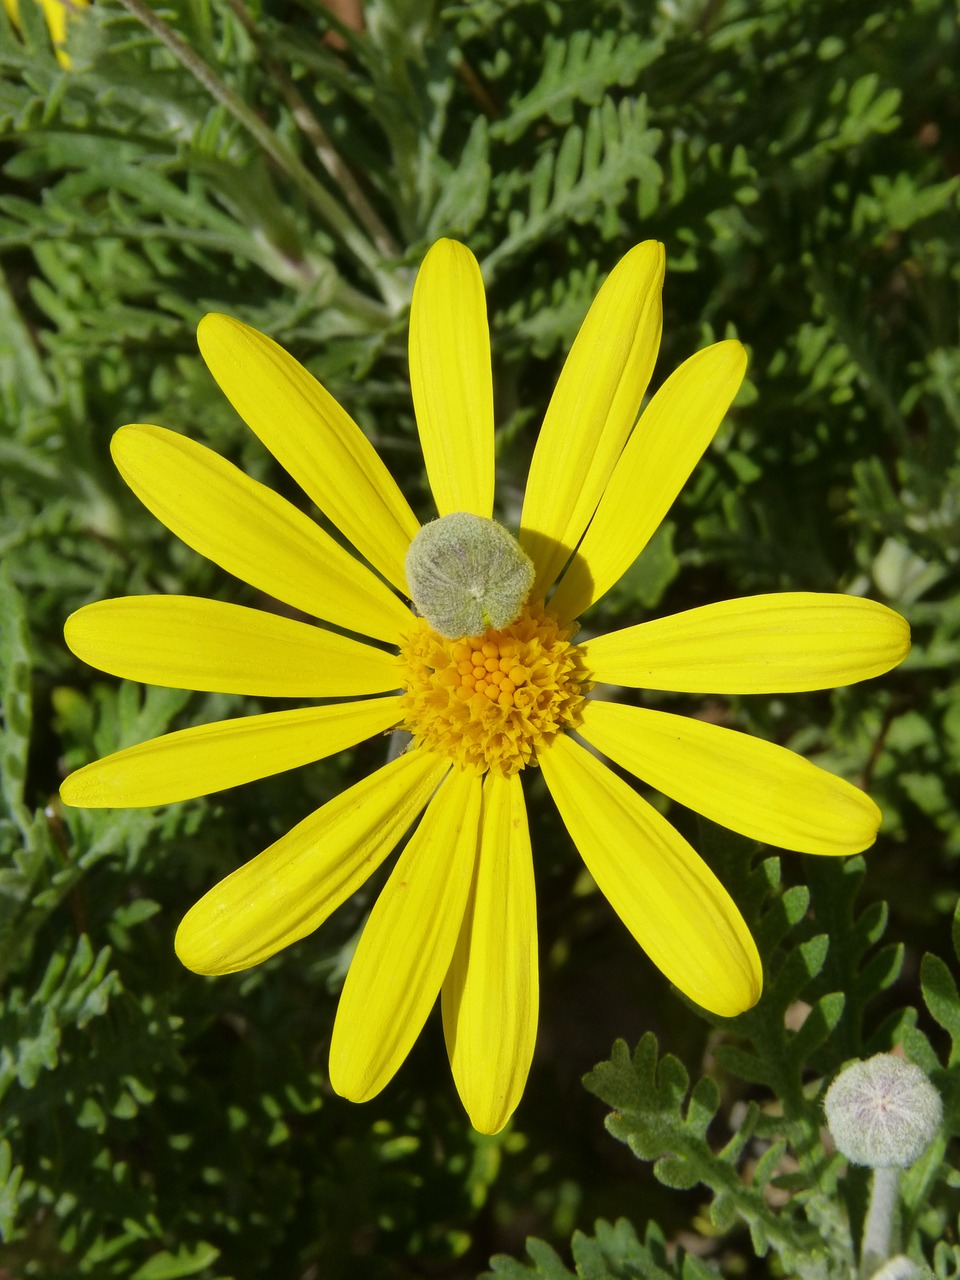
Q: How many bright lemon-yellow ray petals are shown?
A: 13